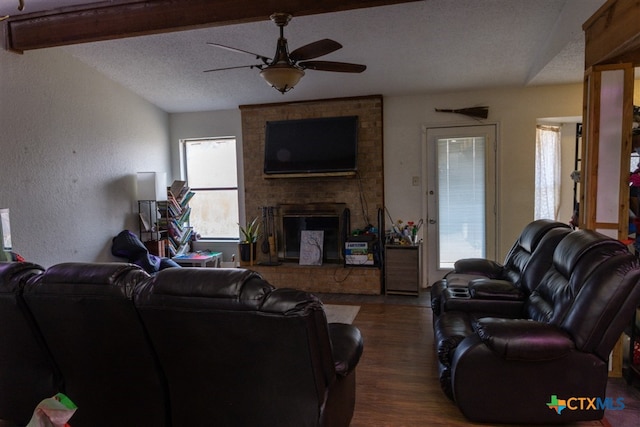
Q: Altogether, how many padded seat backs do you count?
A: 5